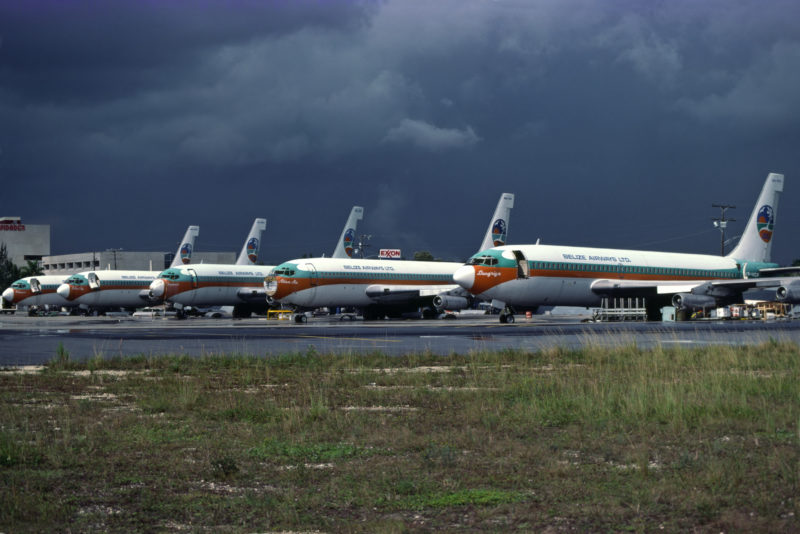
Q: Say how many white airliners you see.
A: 5